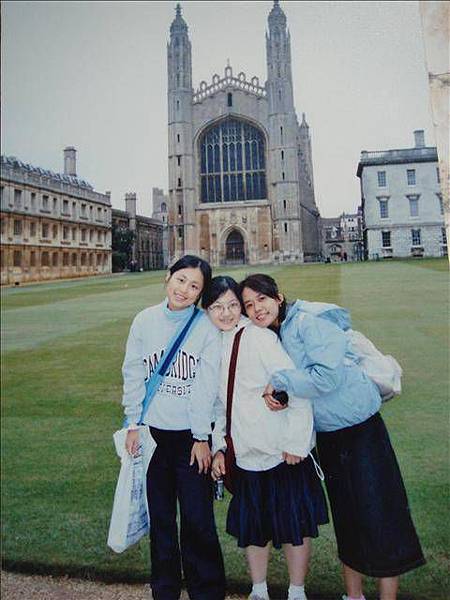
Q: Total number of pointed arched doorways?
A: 1